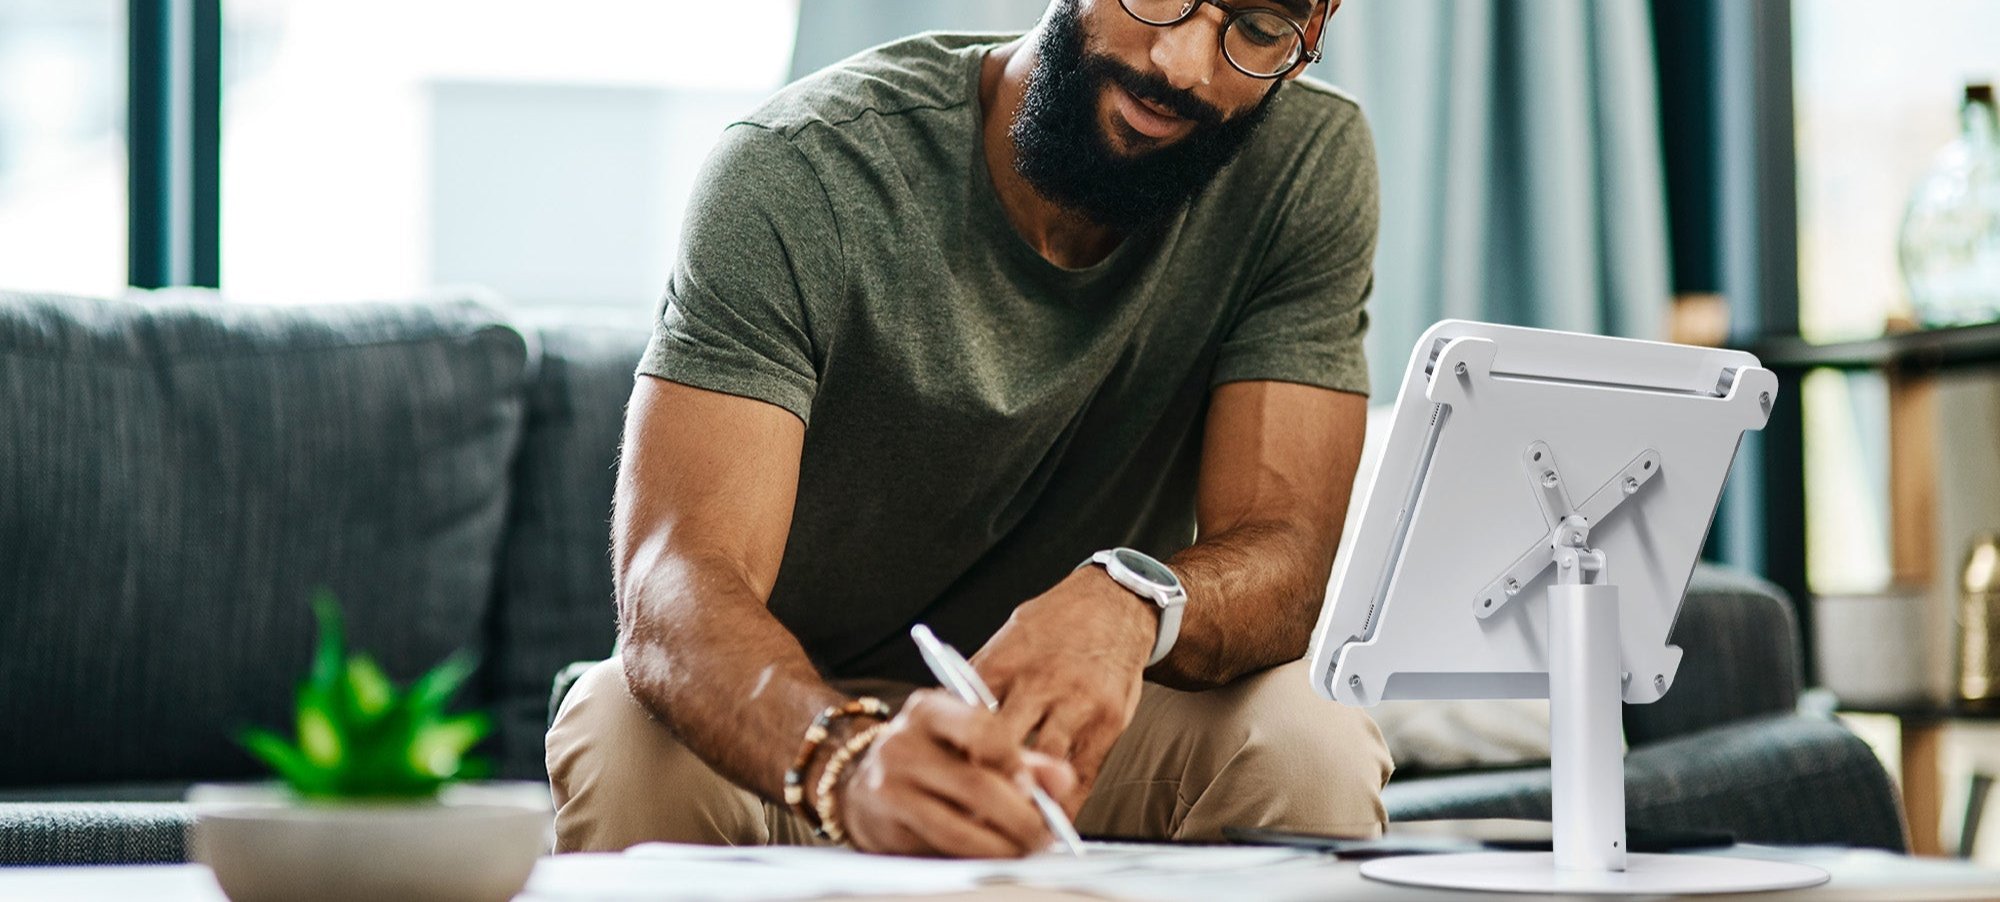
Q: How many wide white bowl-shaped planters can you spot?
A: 1